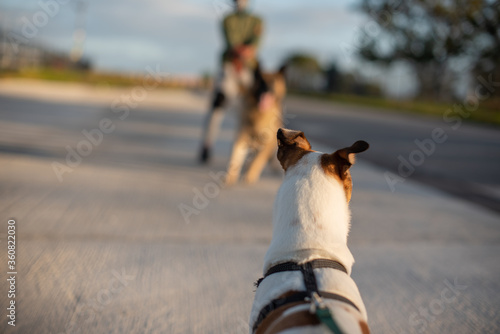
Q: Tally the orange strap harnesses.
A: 0